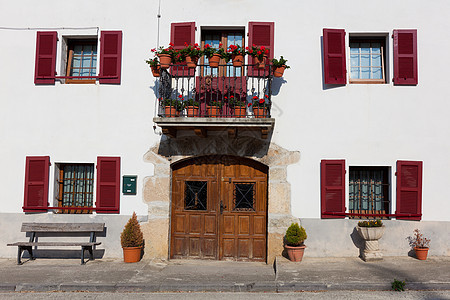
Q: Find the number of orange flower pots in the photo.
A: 15